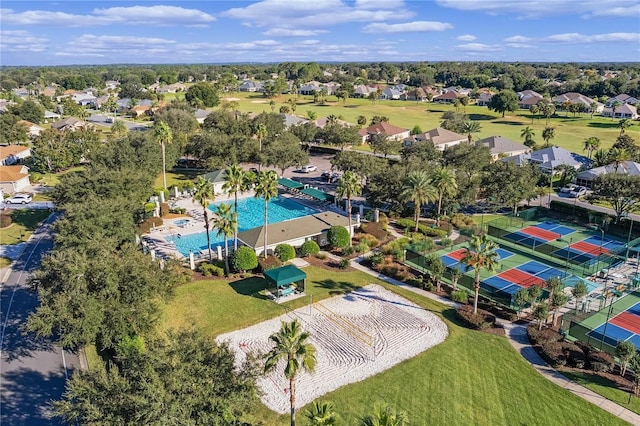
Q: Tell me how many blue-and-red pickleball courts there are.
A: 5